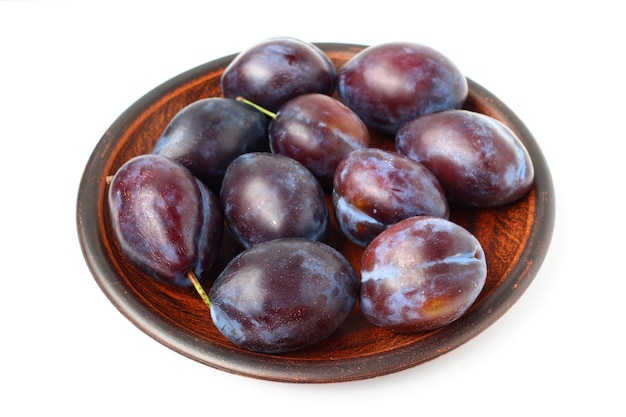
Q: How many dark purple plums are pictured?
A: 10